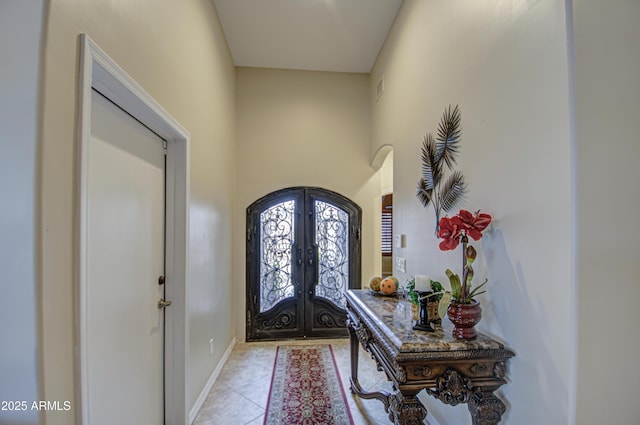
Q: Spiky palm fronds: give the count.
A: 4